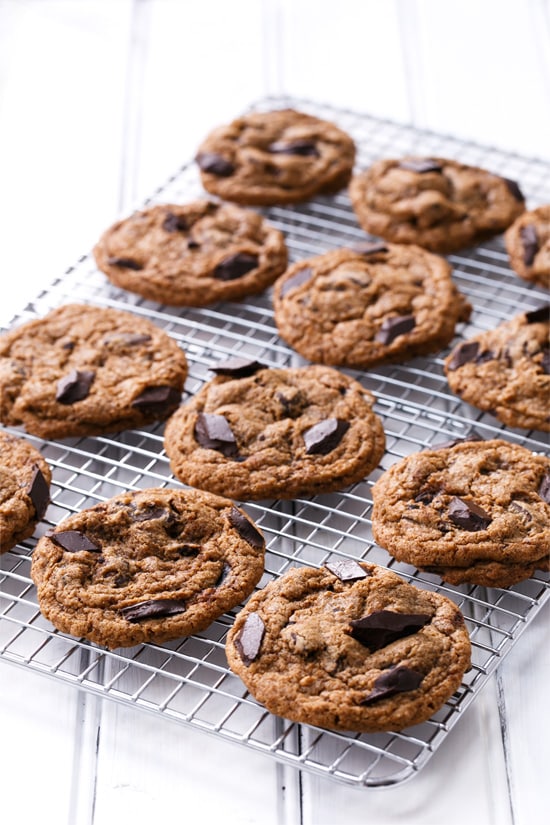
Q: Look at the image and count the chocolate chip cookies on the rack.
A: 12